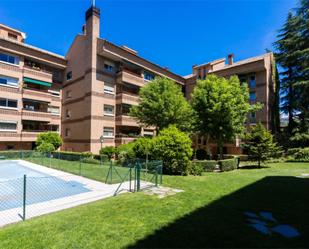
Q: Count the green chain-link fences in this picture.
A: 1